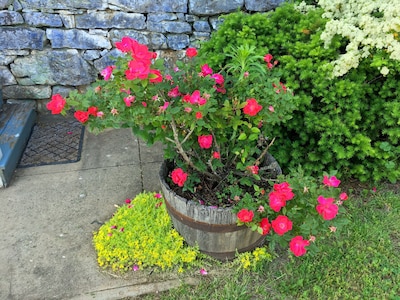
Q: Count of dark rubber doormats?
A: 1